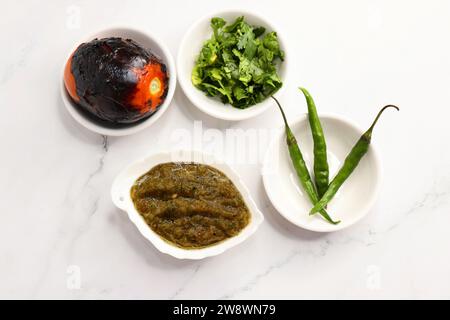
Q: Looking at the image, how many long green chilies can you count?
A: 3